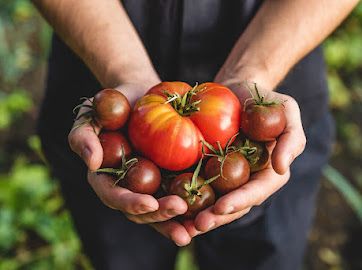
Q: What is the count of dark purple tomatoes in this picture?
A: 7